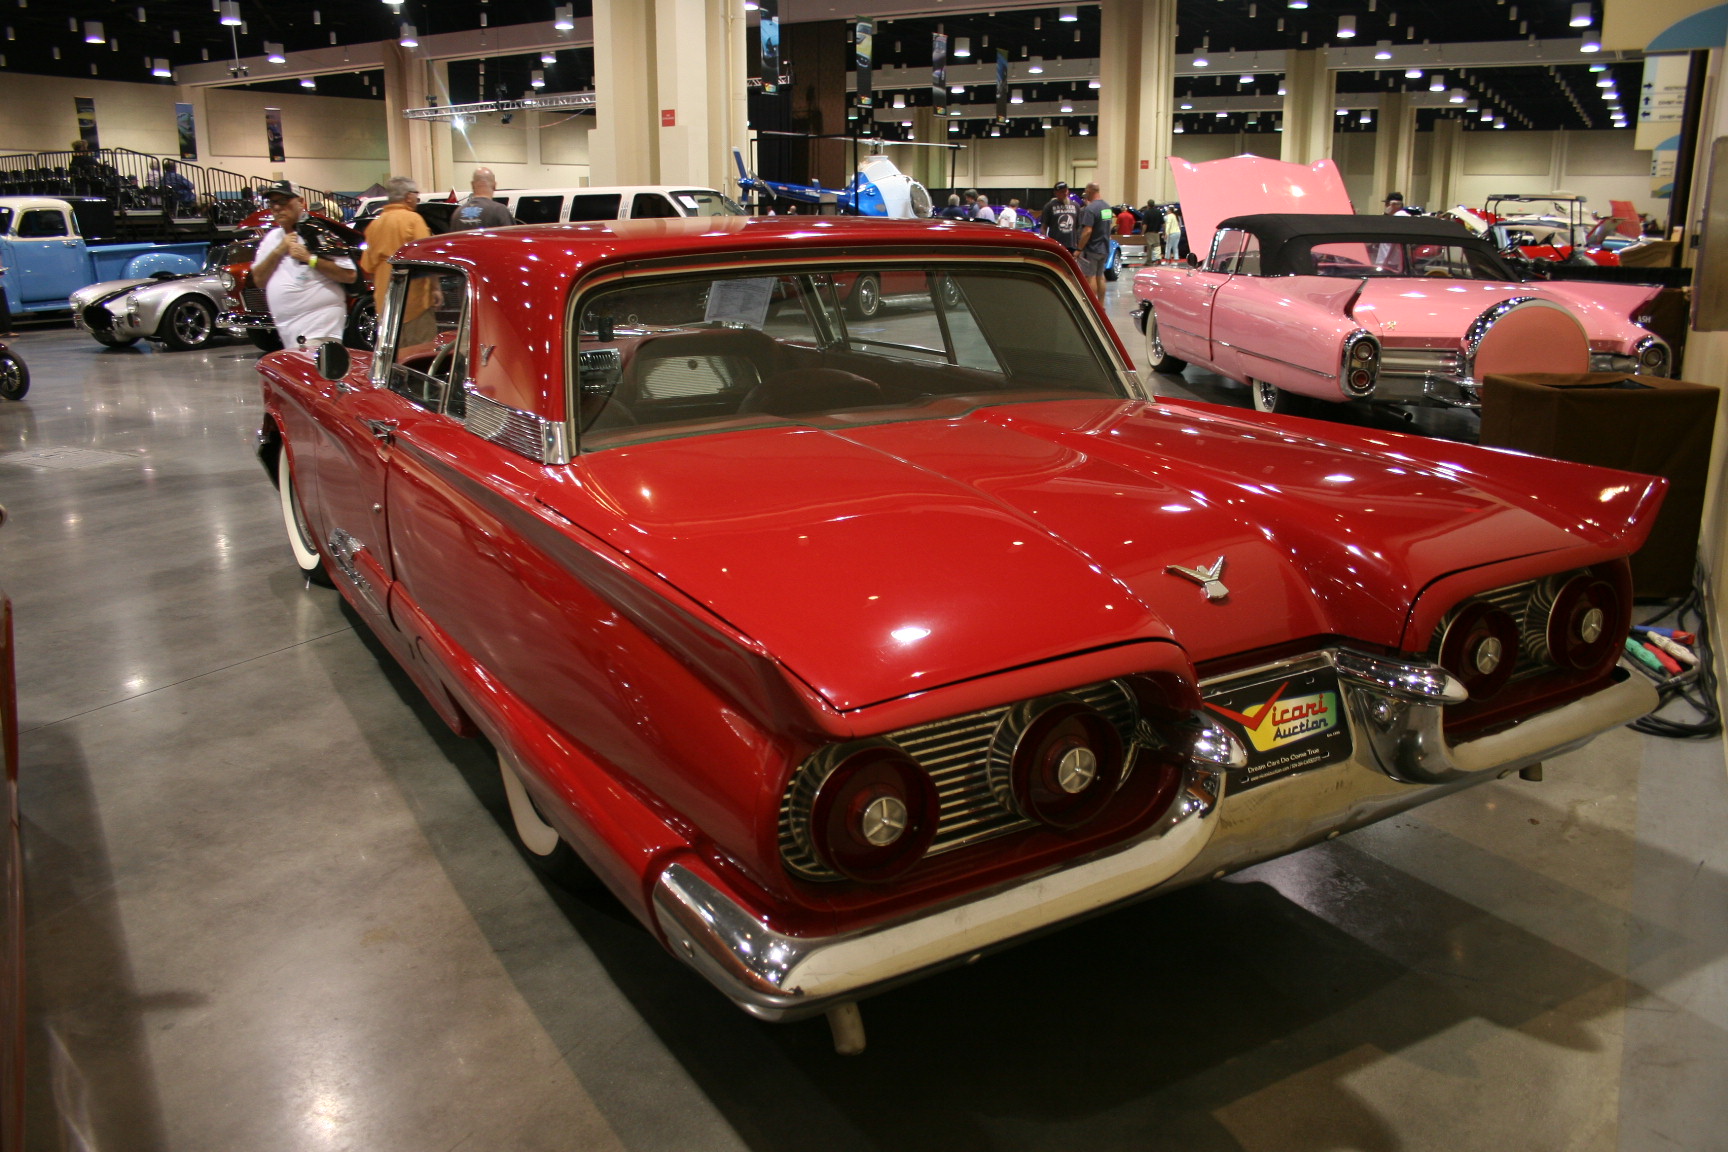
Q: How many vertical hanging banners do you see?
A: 7